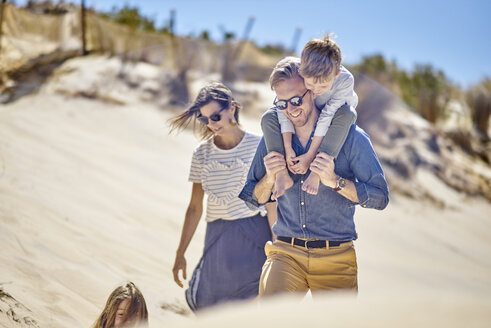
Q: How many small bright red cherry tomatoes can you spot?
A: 0